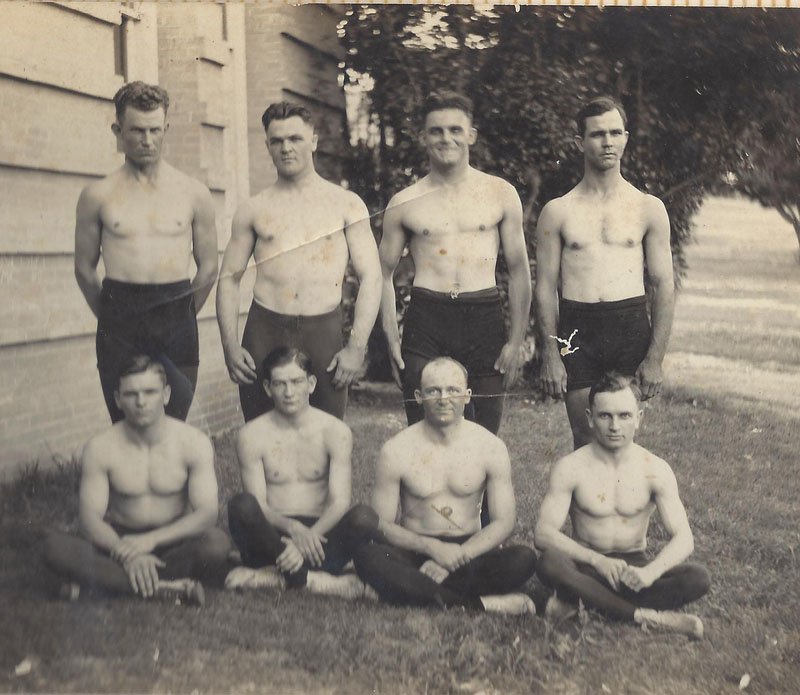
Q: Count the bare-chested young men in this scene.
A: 8